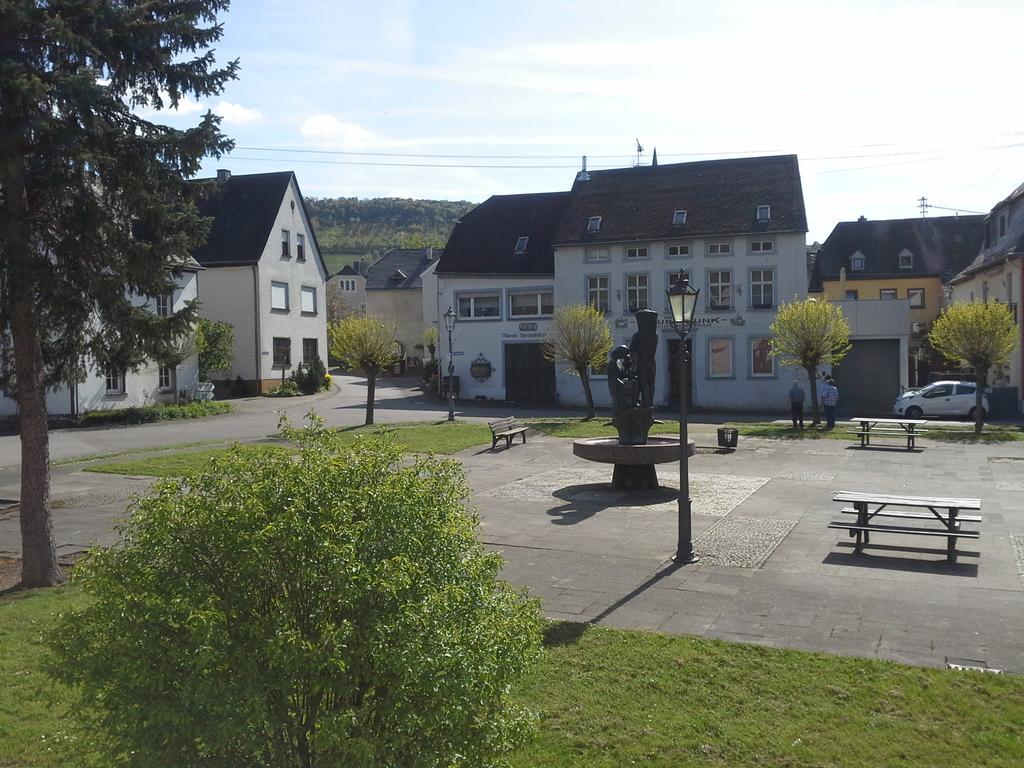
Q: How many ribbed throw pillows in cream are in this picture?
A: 0